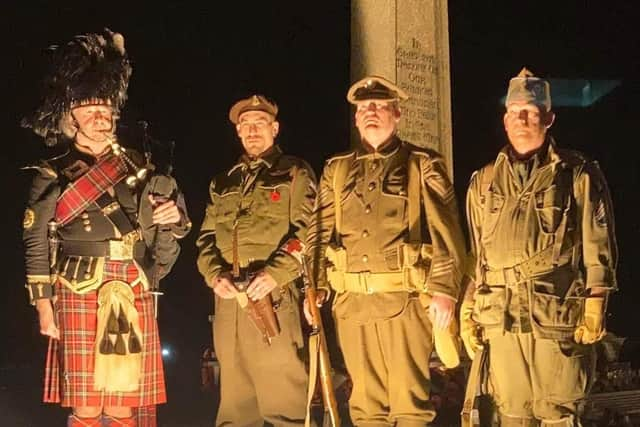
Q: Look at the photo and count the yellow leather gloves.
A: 2